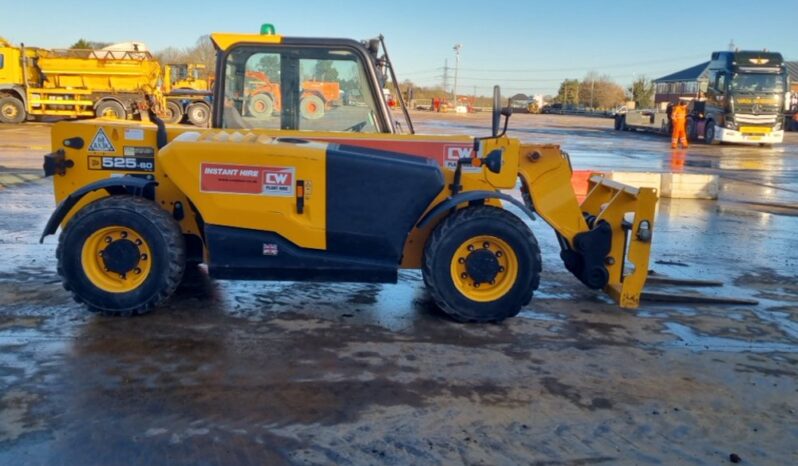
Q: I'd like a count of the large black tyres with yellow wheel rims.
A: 2